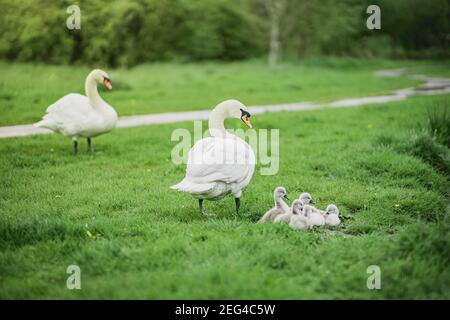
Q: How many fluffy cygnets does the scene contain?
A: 5